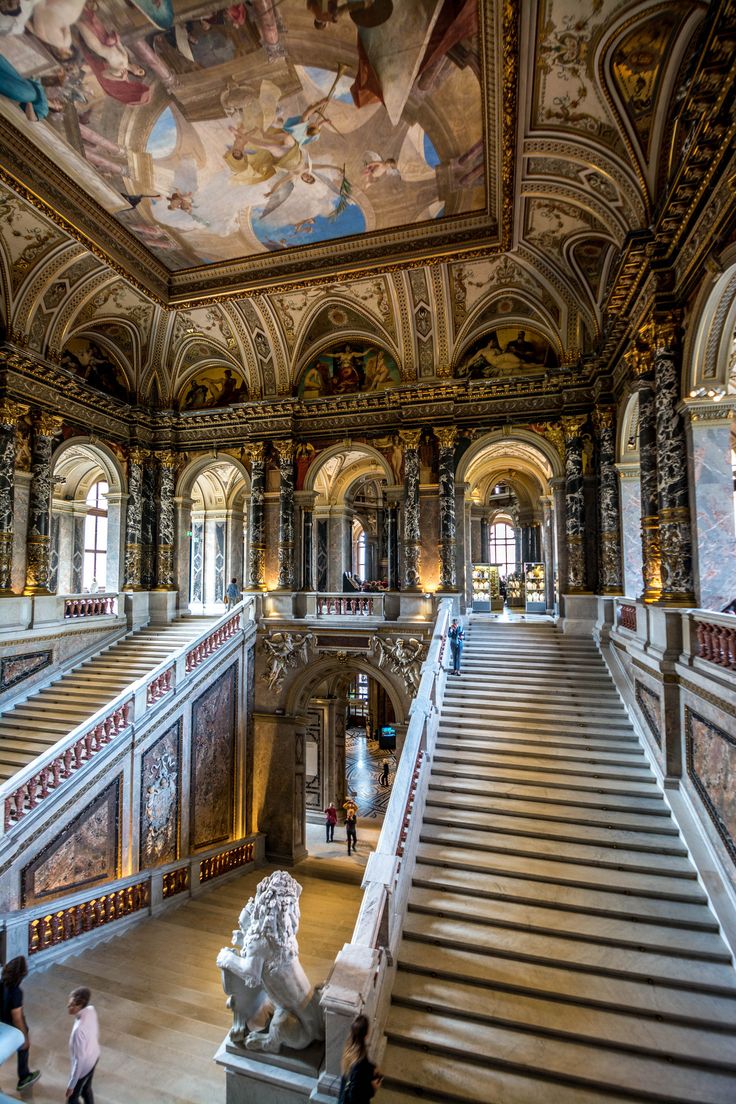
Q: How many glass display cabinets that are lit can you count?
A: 2